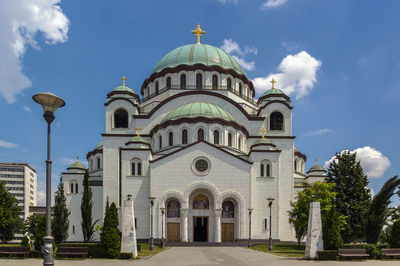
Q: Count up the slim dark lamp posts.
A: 5